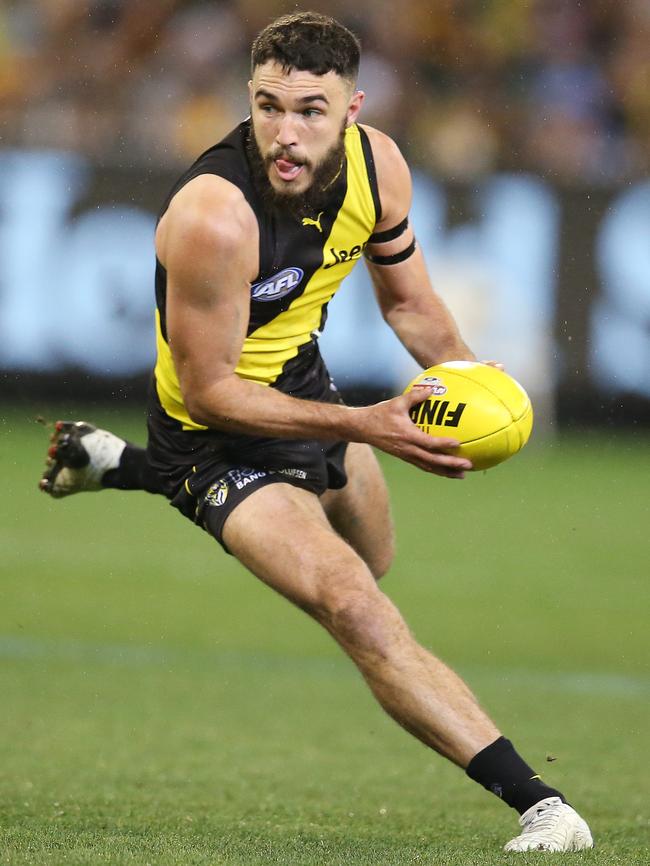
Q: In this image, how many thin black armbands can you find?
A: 2